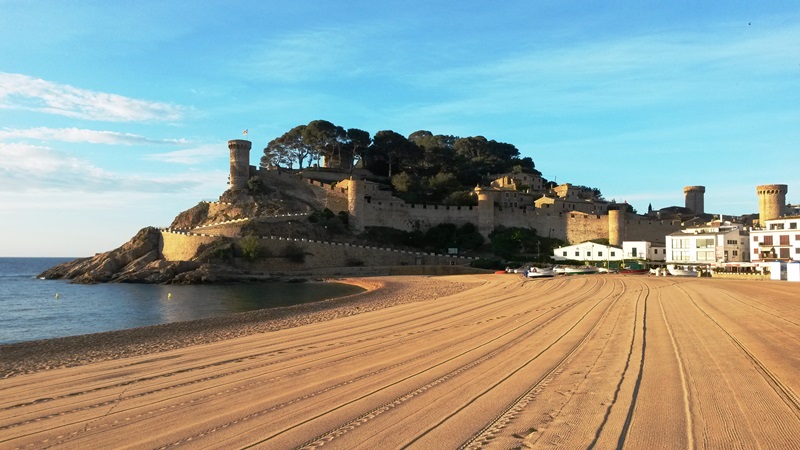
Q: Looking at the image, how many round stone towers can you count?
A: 6